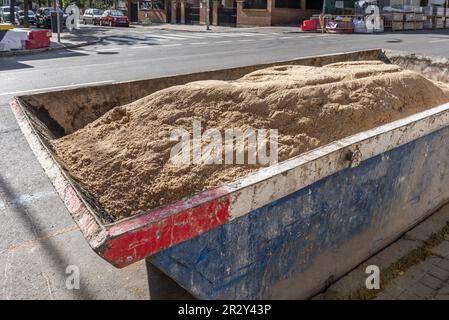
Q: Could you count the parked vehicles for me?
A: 5